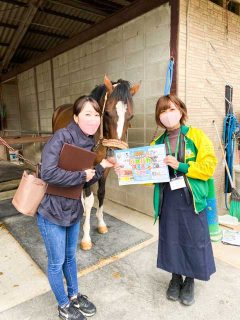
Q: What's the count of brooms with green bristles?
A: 1